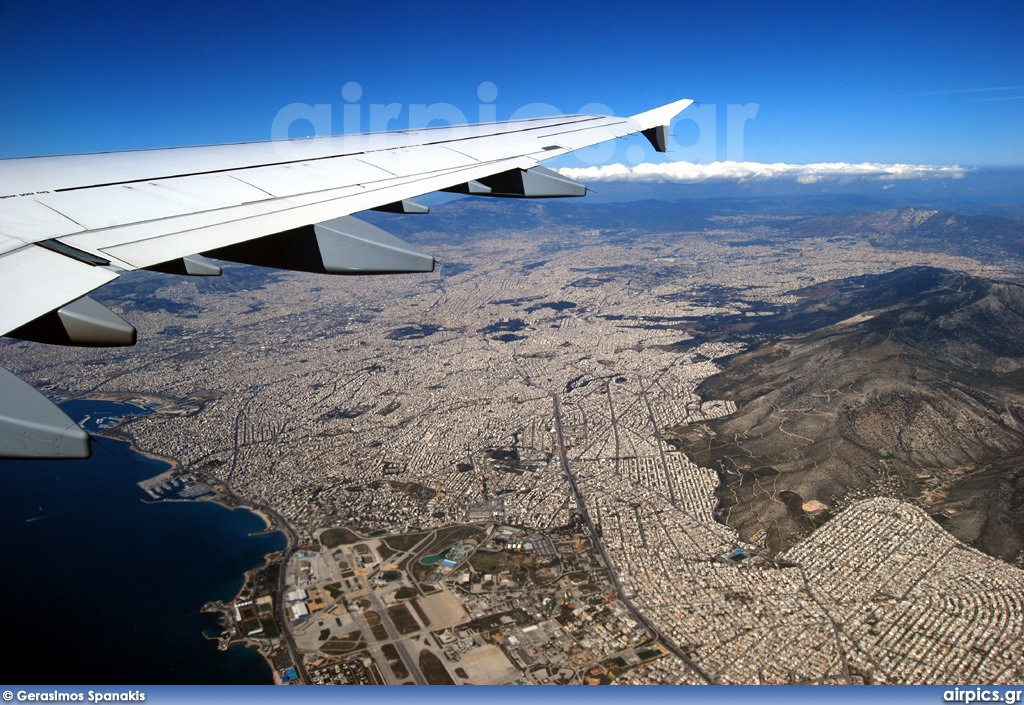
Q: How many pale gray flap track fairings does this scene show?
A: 7